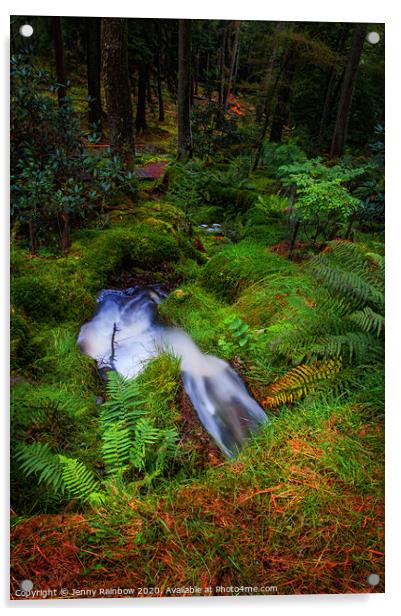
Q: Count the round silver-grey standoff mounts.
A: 4